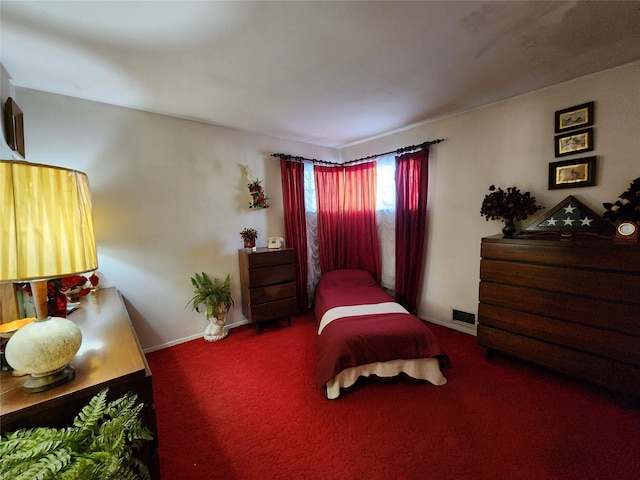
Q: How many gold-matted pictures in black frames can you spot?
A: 3